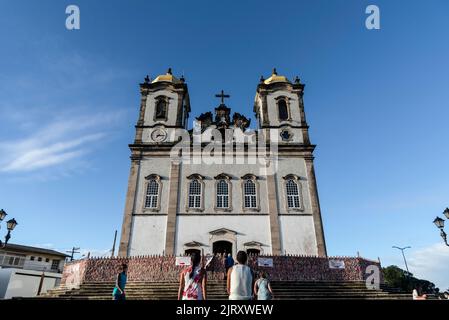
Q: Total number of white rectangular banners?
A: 3